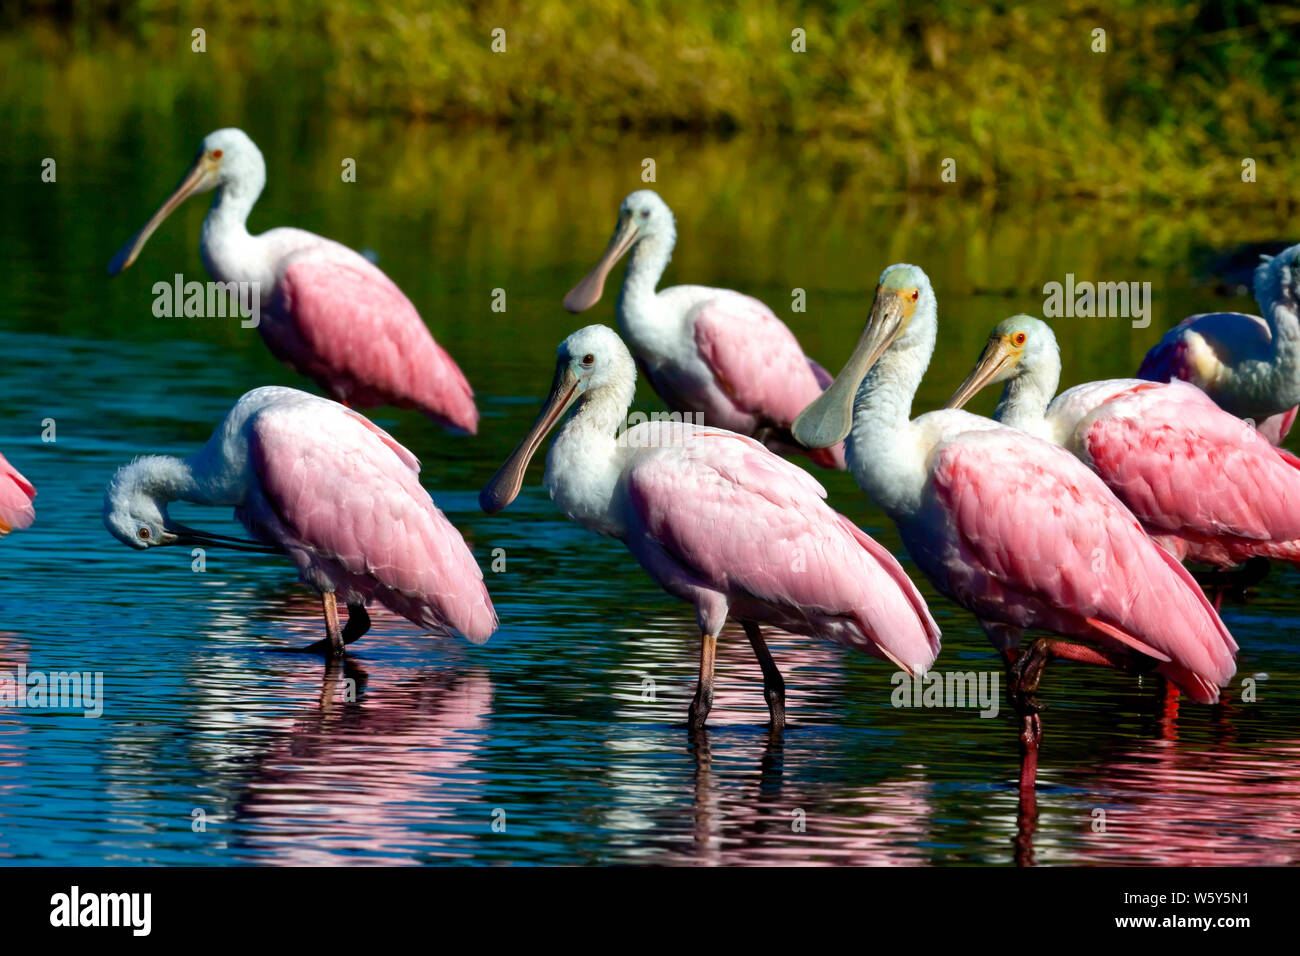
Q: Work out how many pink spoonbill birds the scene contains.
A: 8